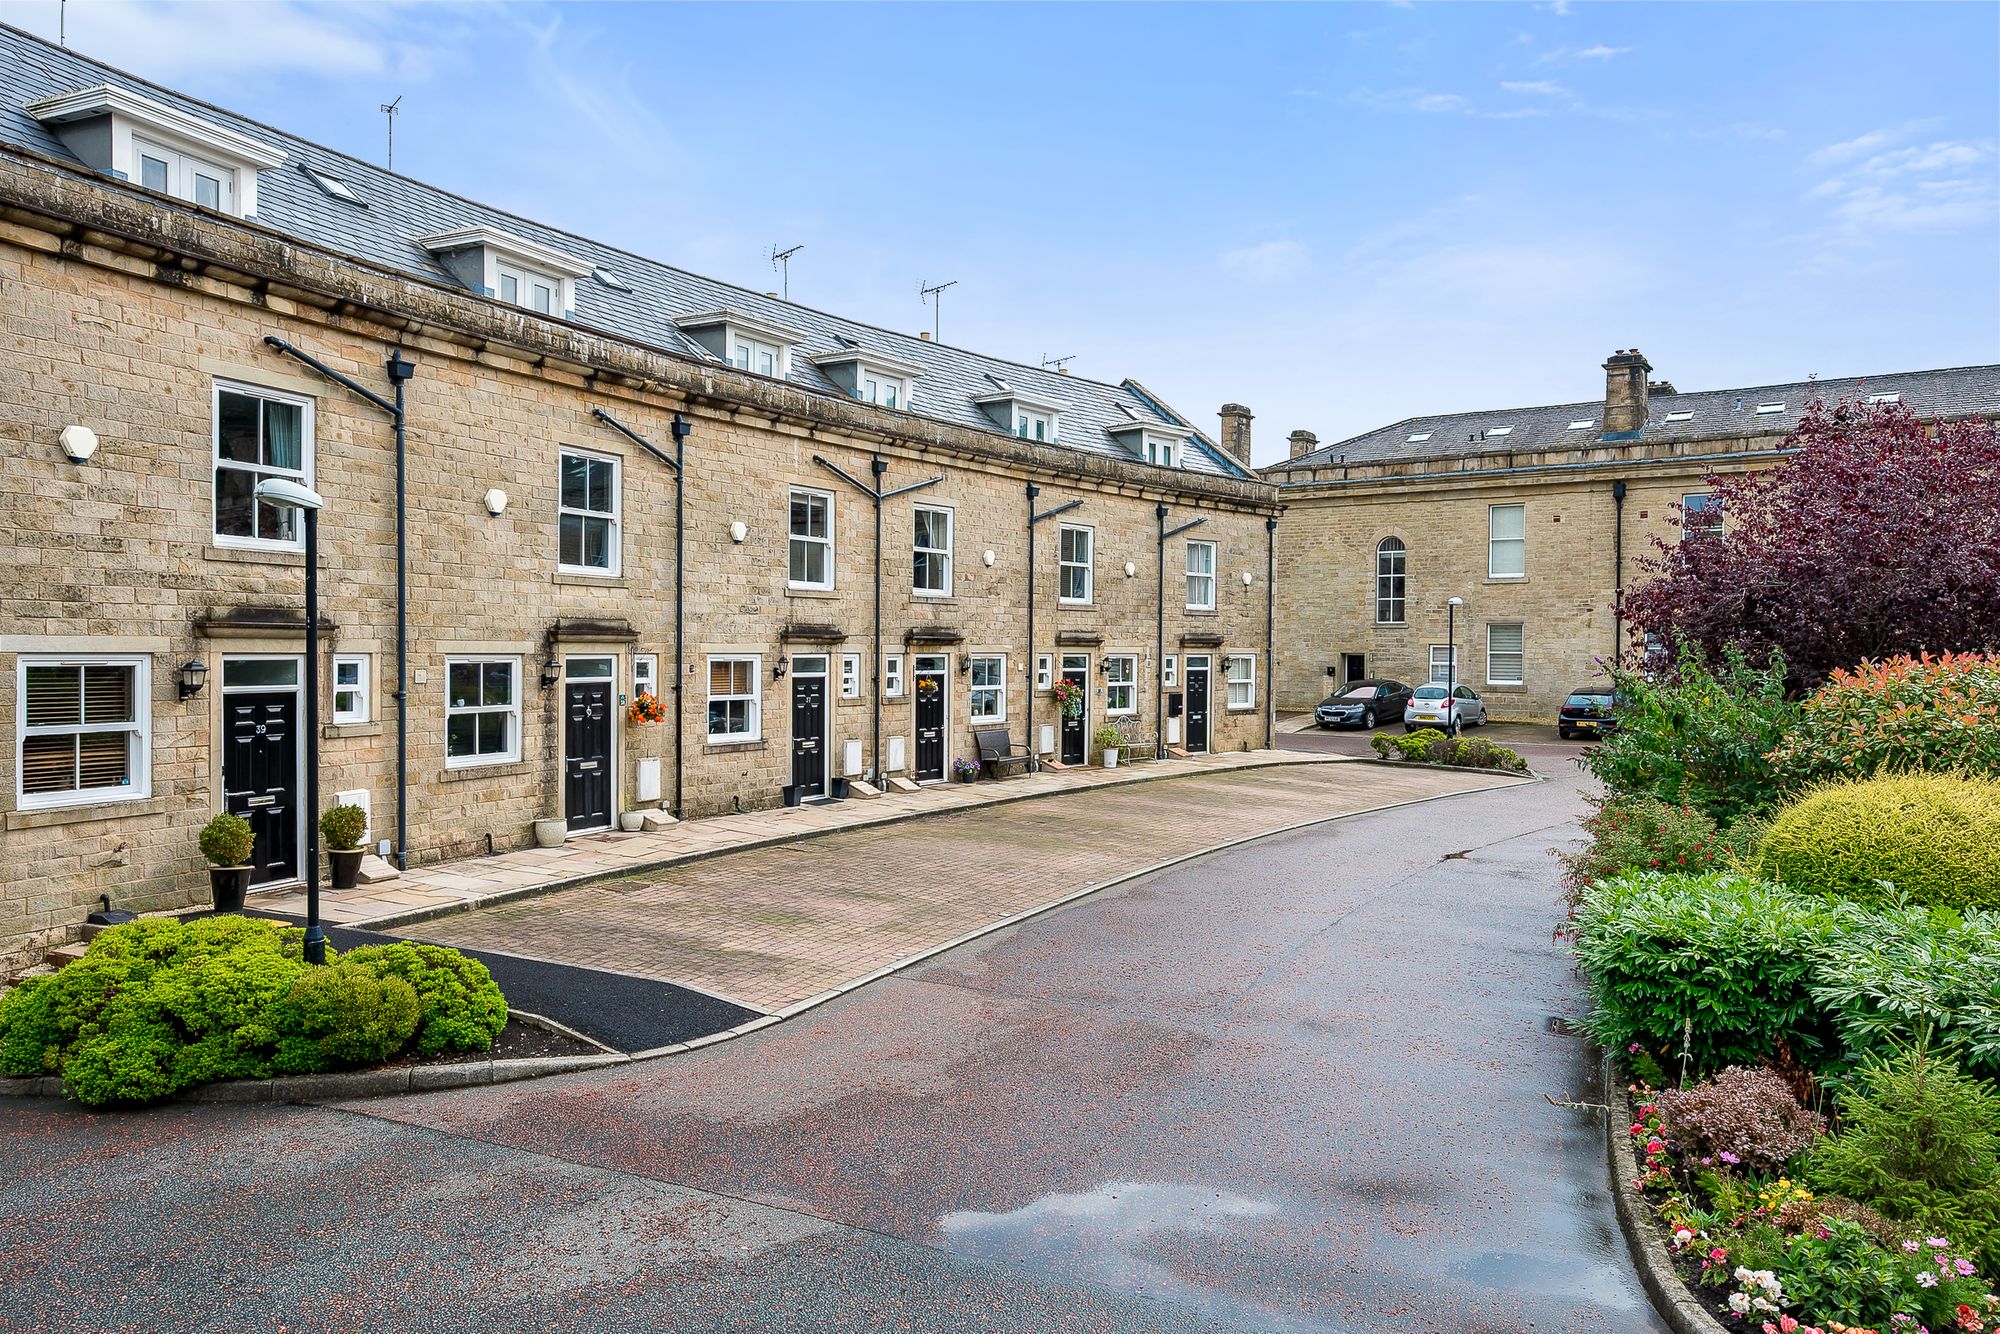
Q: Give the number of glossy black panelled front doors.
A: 6